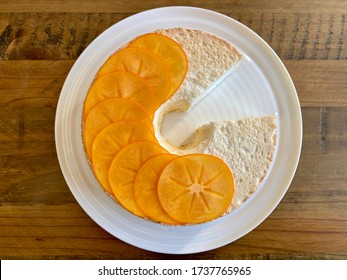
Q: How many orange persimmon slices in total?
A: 8